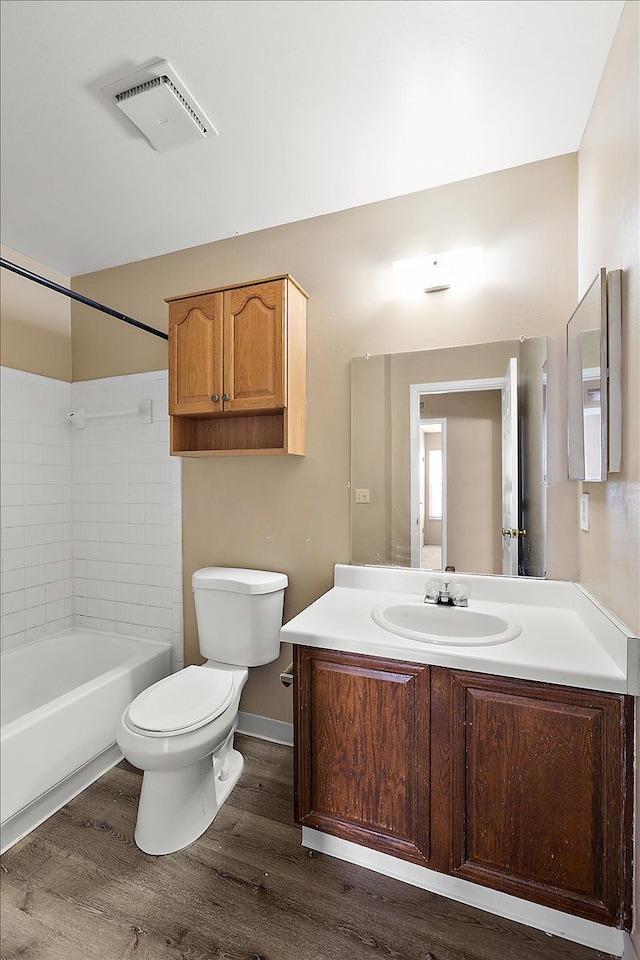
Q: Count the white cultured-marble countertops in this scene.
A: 1